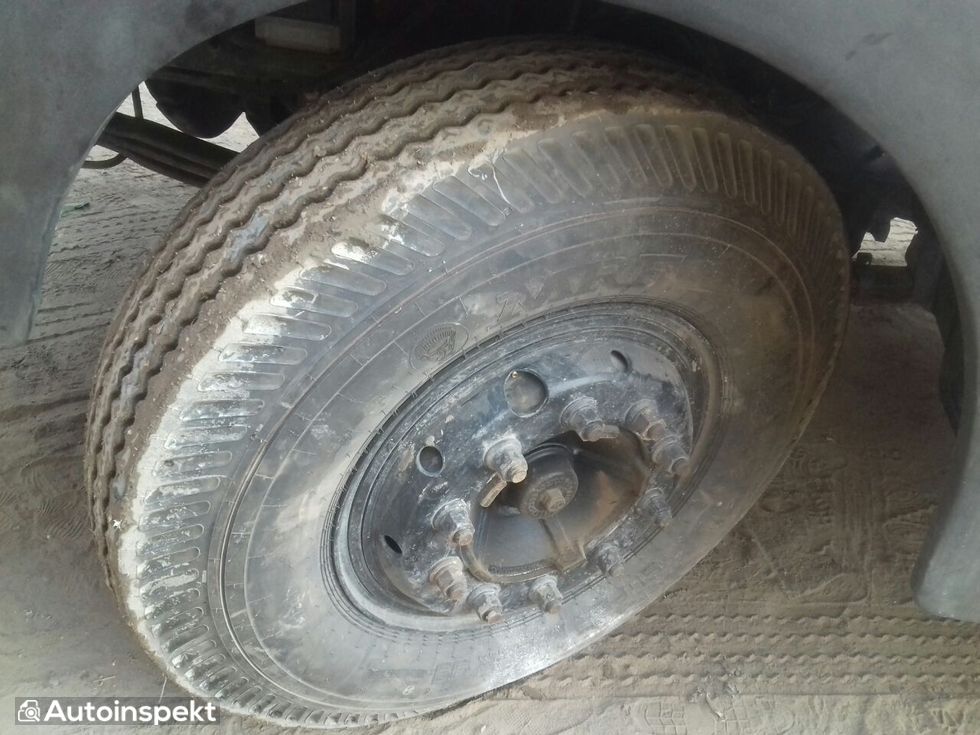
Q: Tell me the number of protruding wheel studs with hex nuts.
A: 10